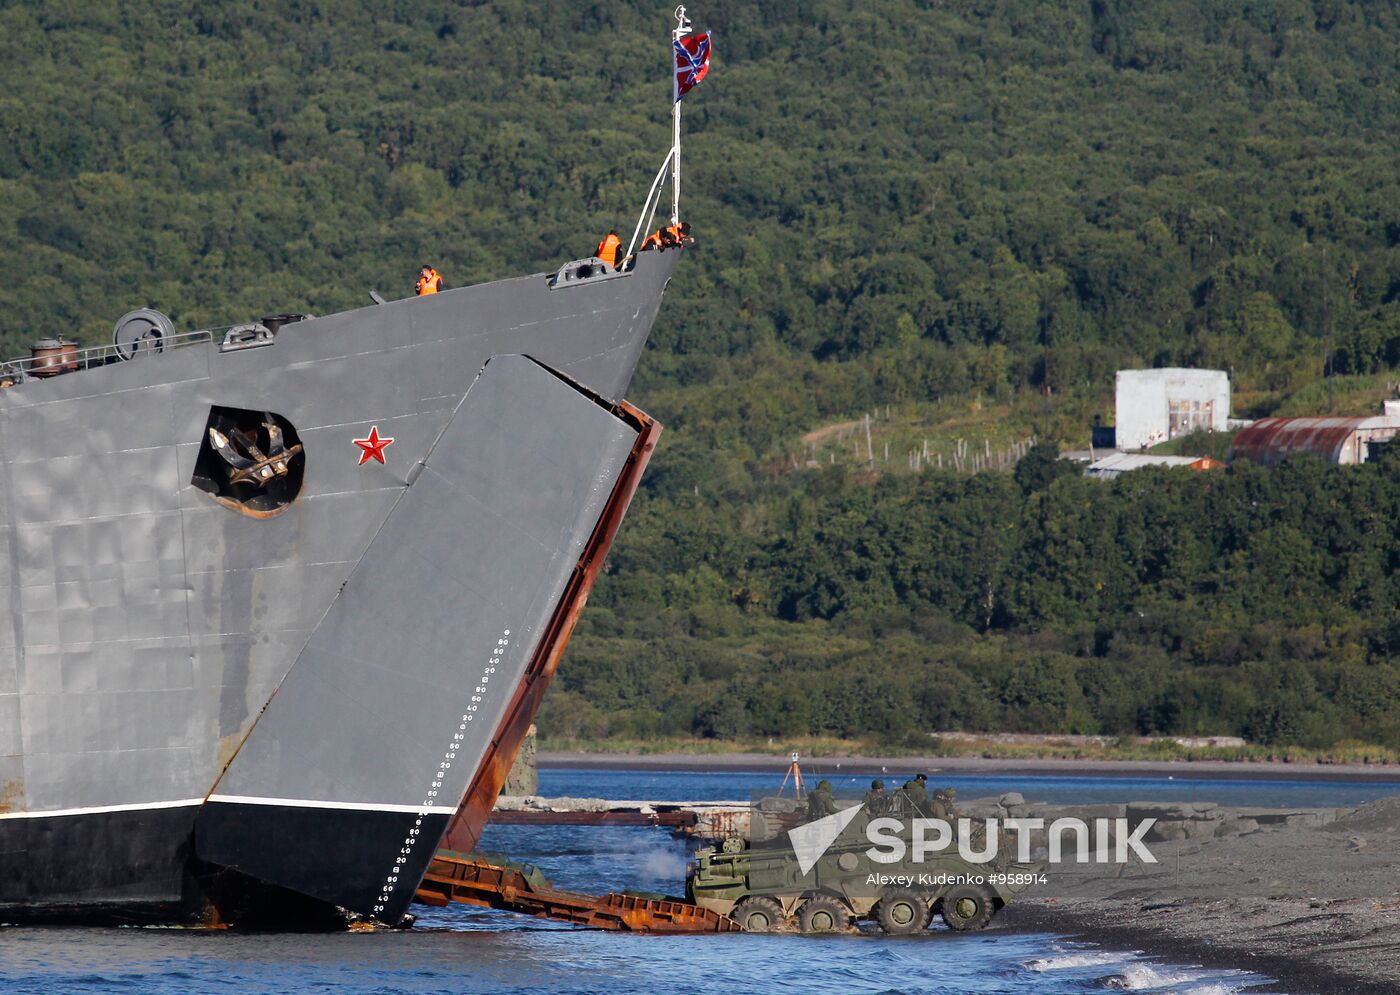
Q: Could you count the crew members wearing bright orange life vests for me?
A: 4